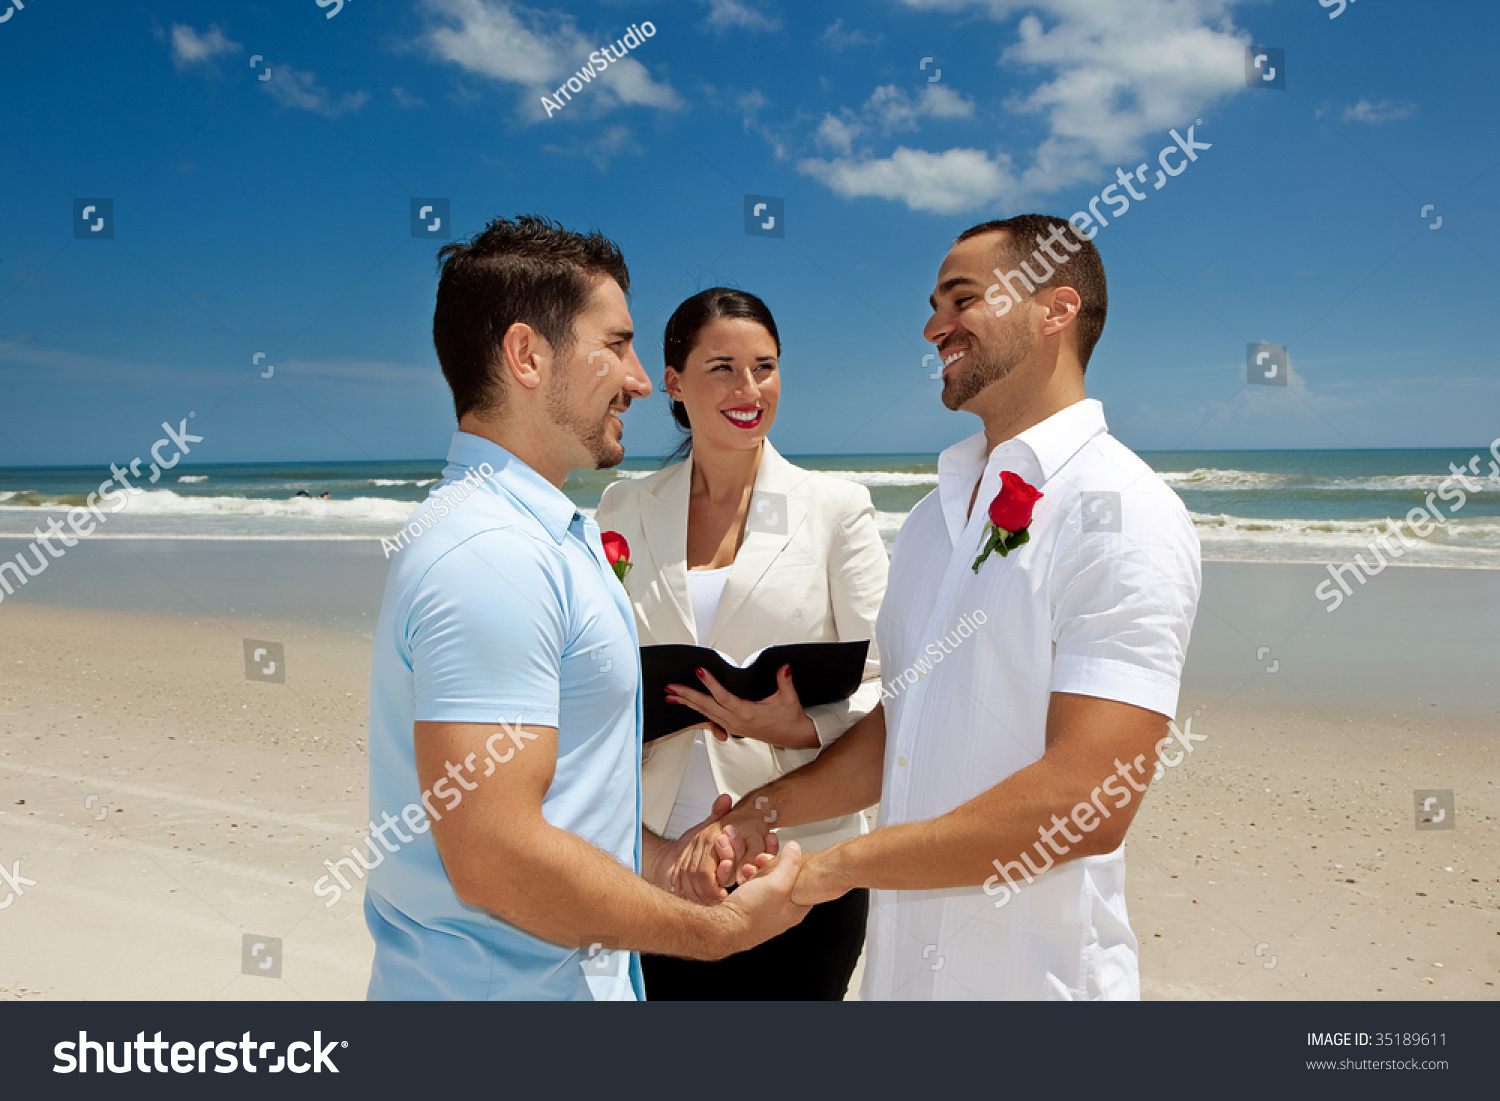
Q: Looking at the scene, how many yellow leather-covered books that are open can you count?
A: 0